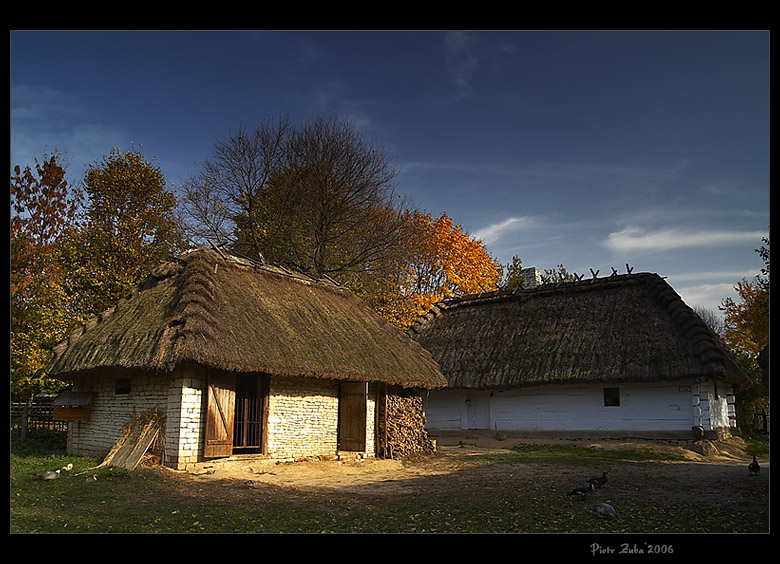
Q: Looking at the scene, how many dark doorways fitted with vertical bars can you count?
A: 1